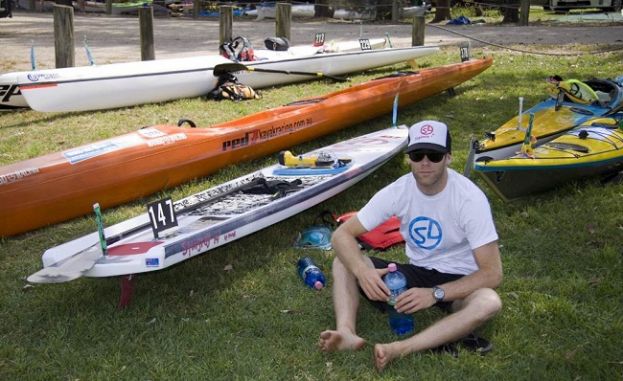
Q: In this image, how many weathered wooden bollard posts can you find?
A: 5